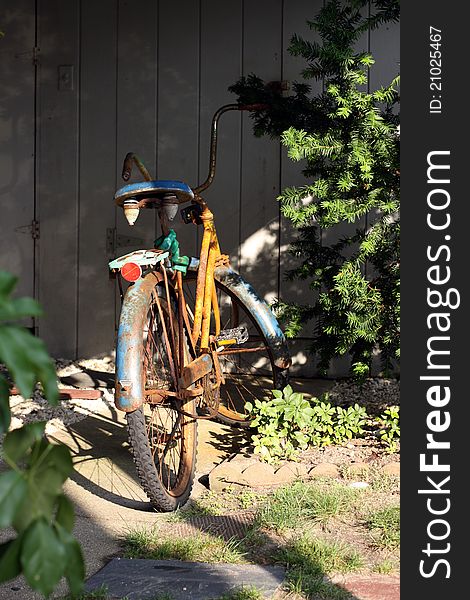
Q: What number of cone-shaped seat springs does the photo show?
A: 2